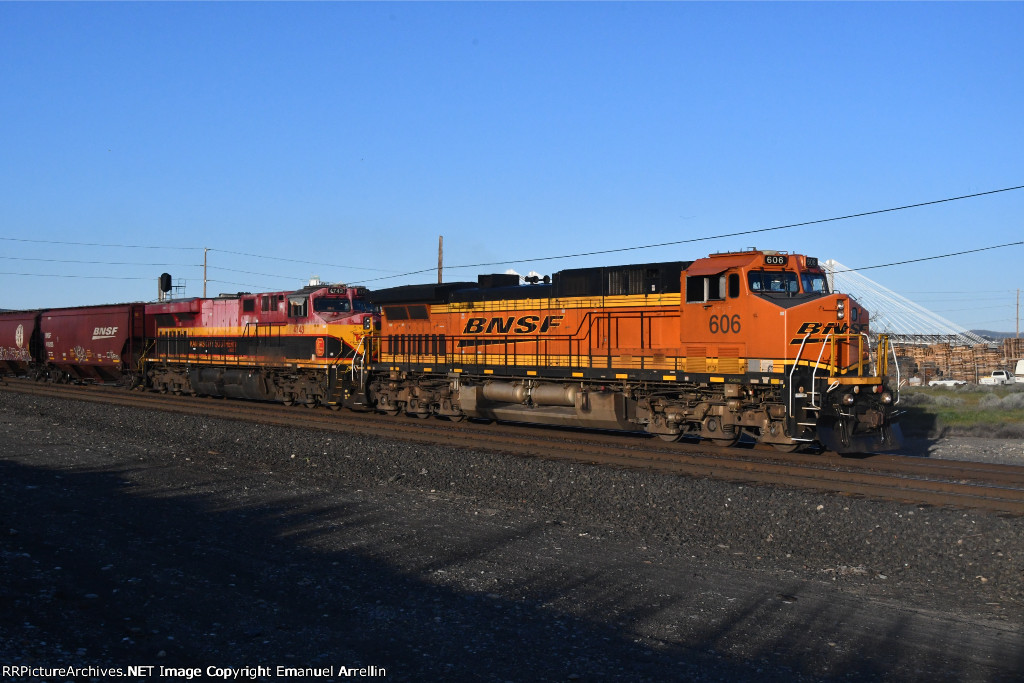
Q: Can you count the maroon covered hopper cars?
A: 2